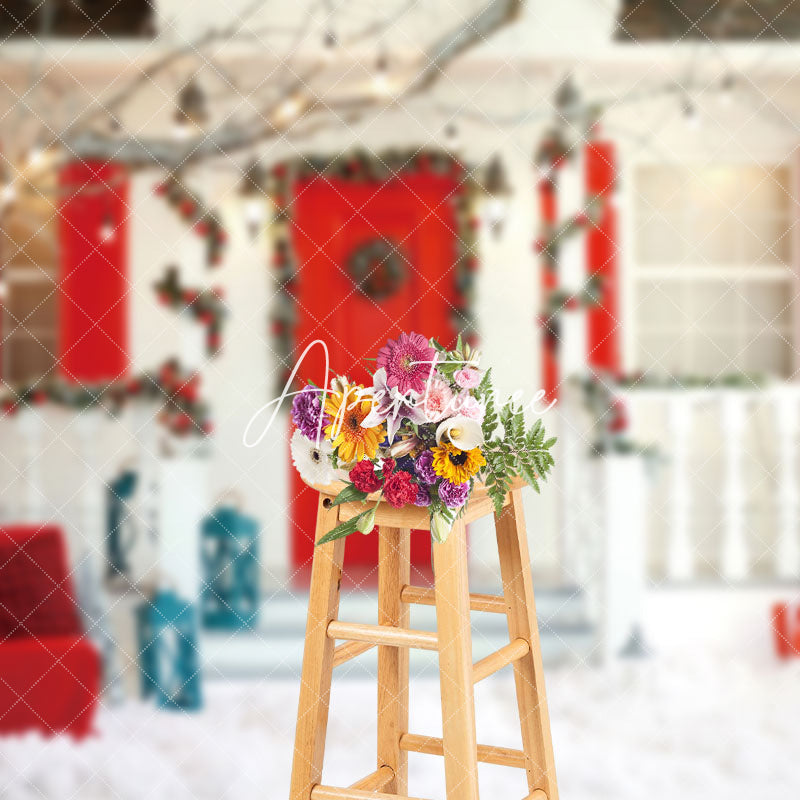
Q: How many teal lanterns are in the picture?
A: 3